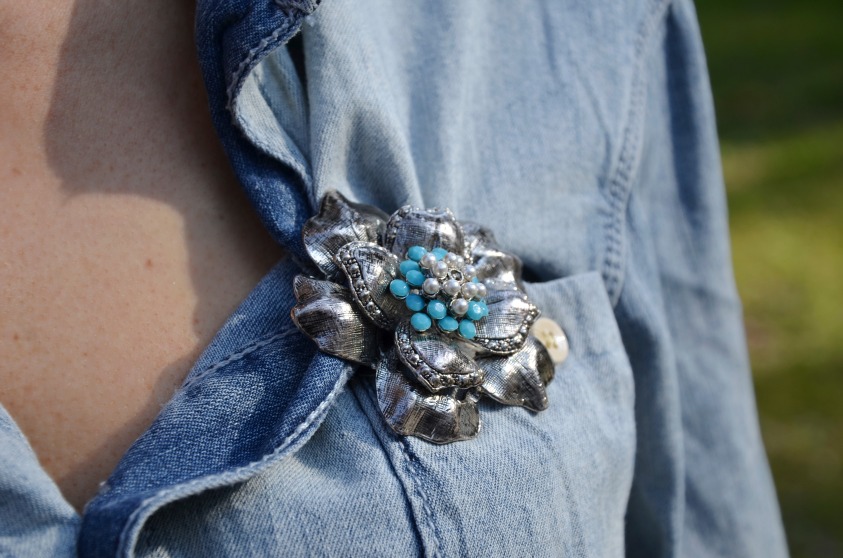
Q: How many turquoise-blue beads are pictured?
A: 13